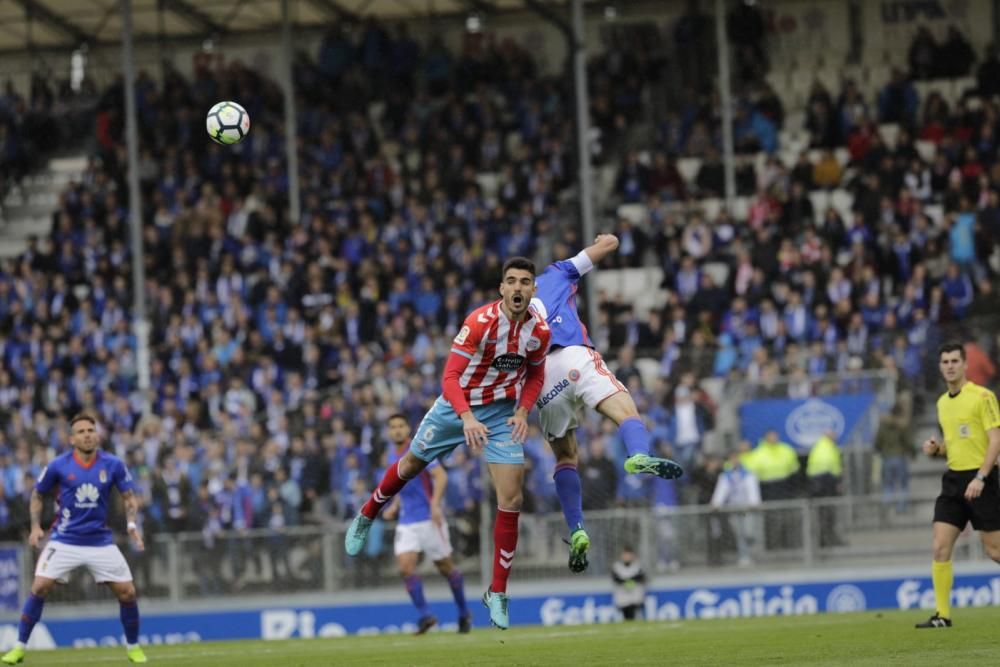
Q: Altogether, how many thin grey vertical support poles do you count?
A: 4